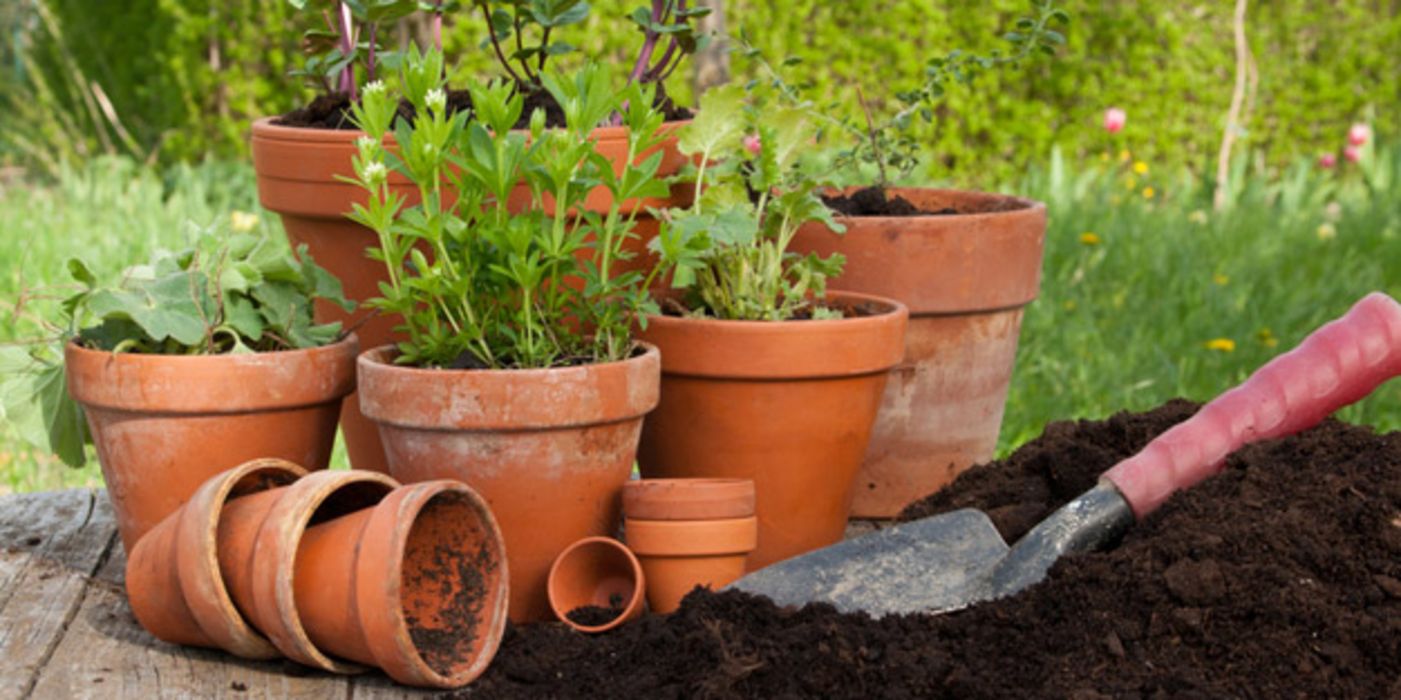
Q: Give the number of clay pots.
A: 11